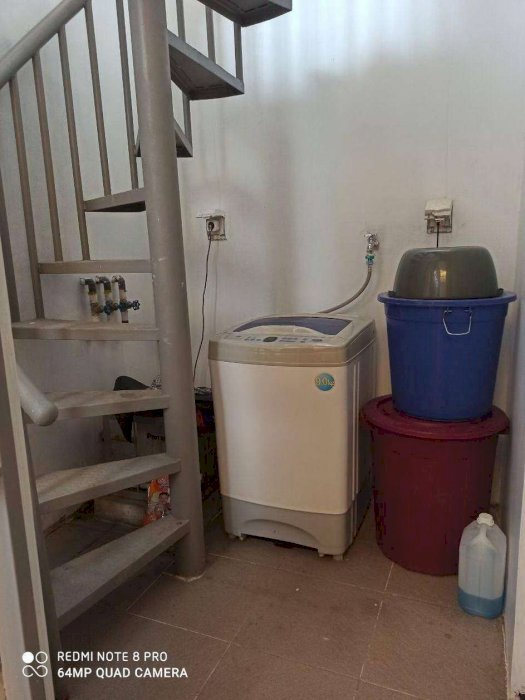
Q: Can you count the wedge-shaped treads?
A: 9